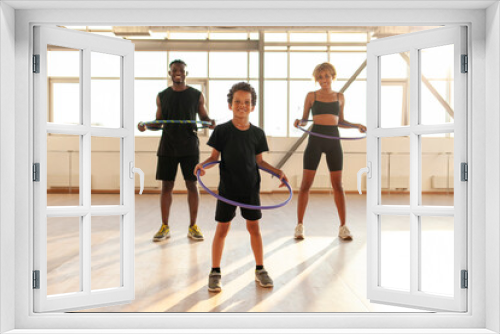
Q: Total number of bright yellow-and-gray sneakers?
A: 2